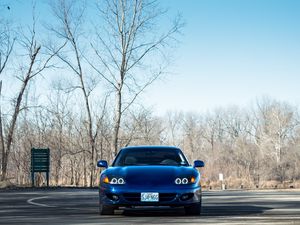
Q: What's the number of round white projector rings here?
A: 4